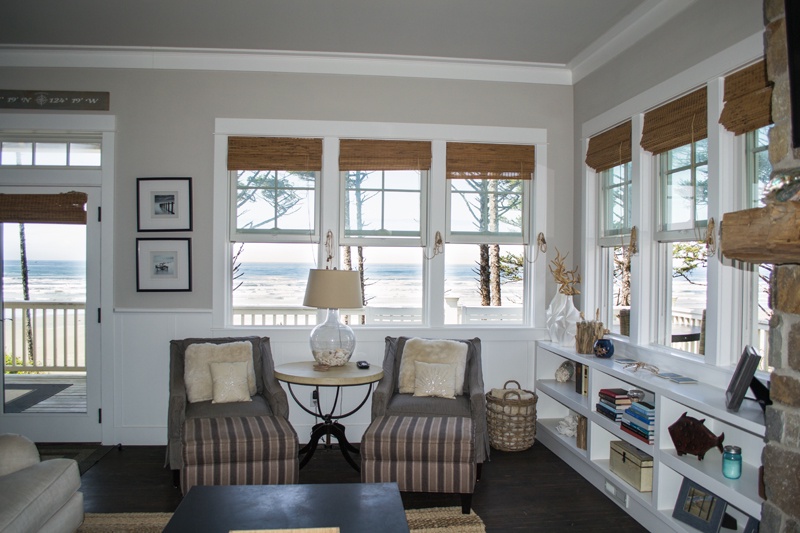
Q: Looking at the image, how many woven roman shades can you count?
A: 7